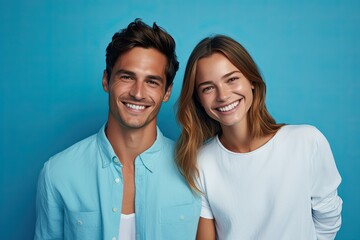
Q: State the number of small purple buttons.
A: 0